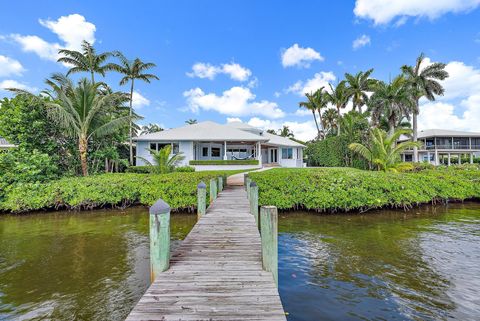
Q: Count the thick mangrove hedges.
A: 2